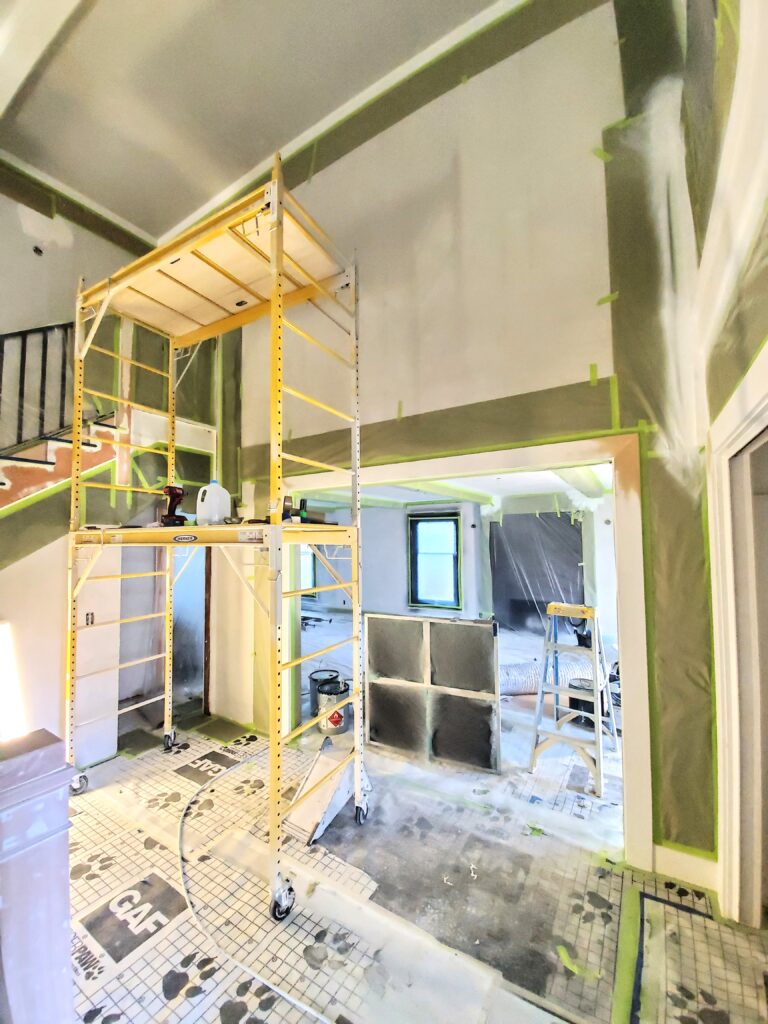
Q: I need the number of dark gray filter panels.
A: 4